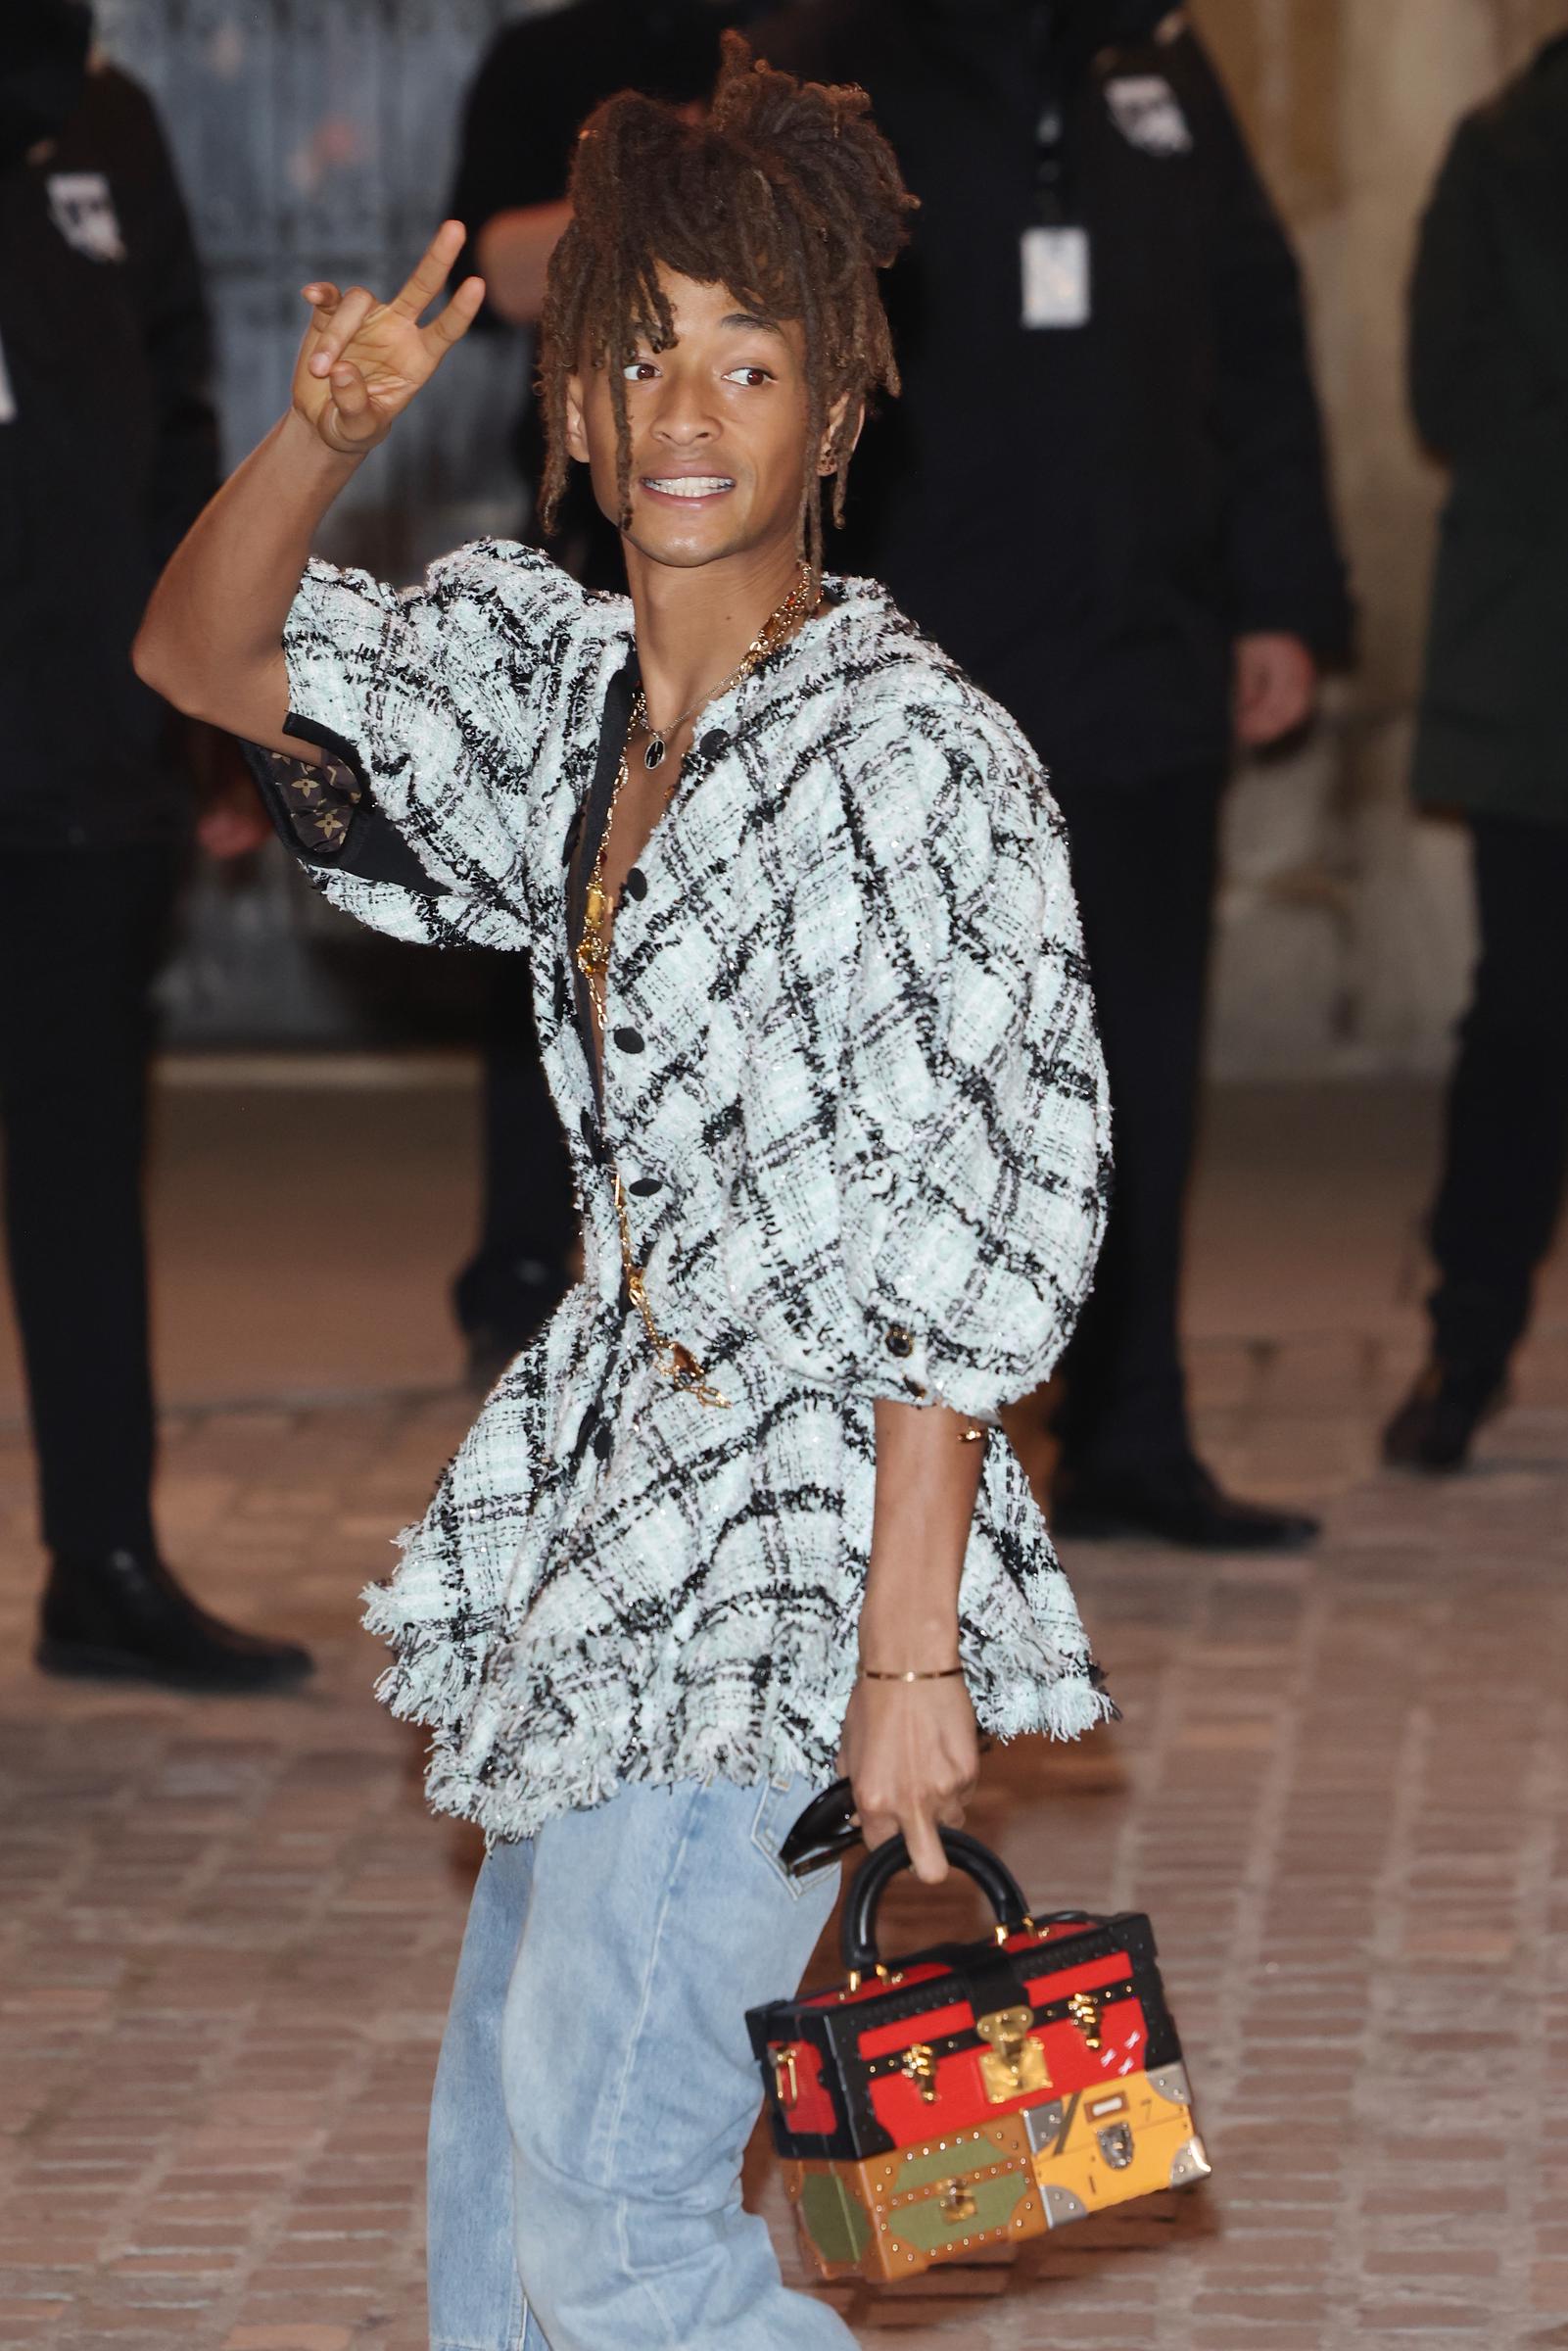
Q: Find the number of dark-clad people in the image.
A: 4